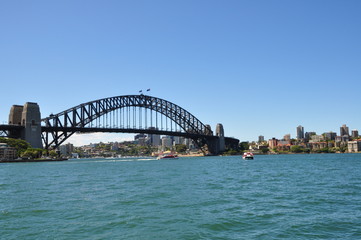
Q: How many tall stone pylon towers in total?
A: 4